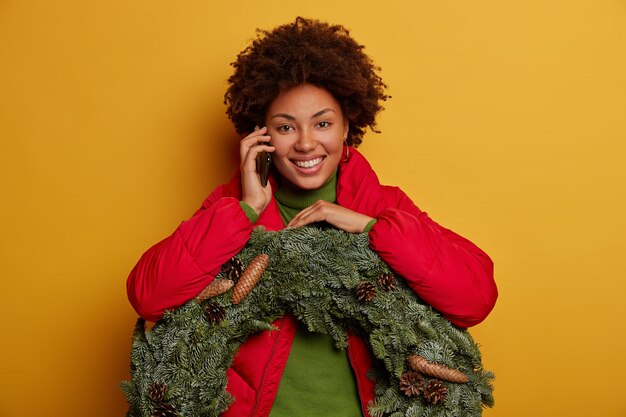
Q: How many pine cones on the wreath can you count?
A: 11